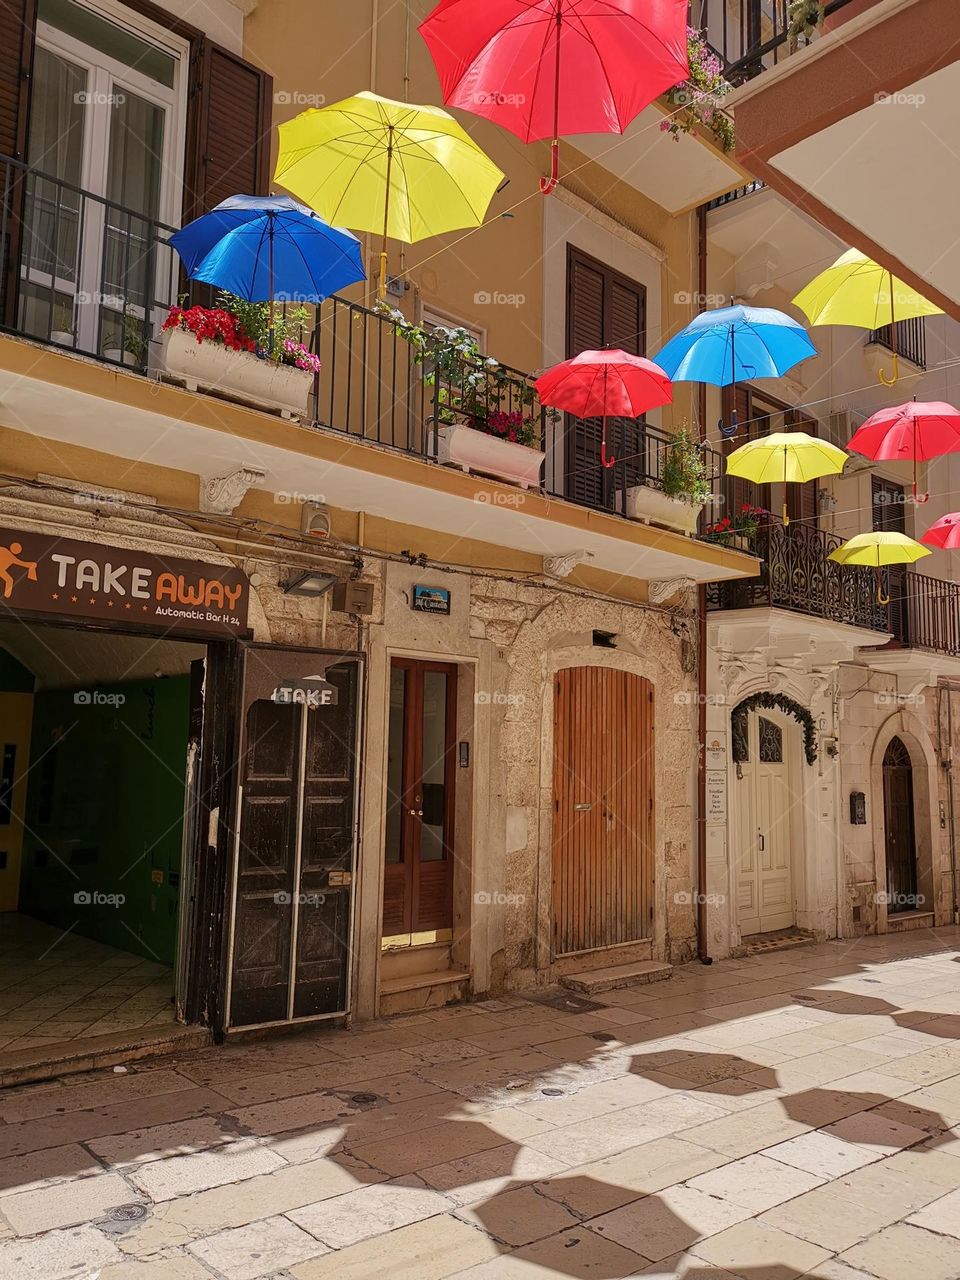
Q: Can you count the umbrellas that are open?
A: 10